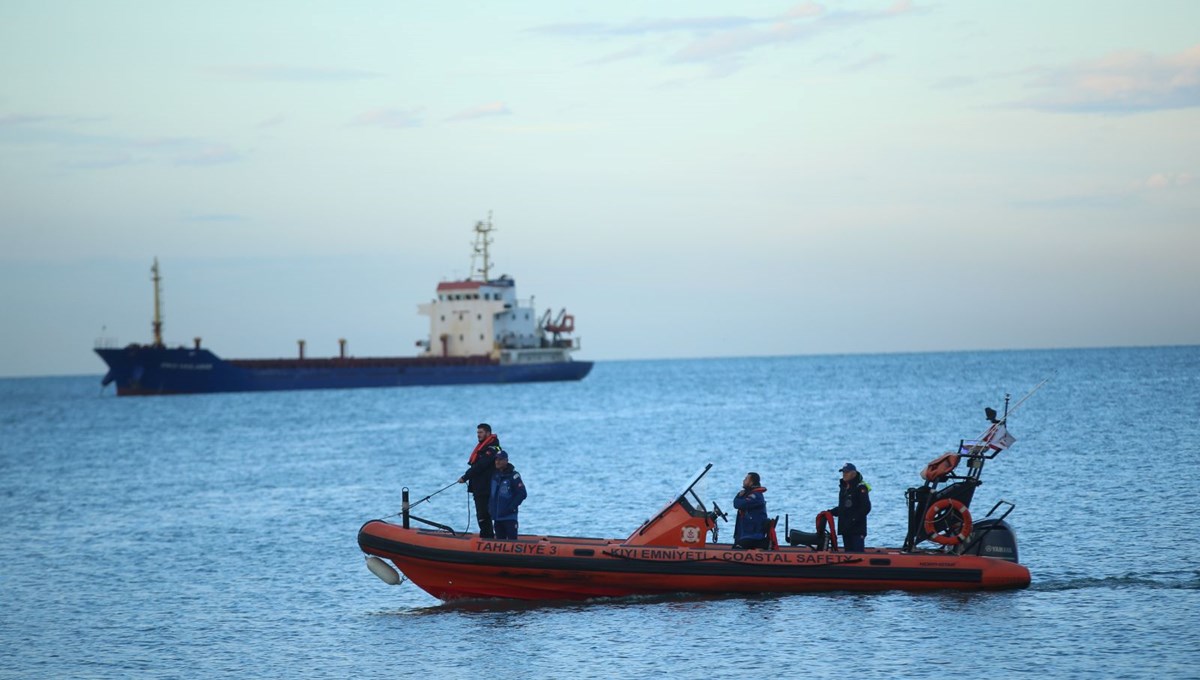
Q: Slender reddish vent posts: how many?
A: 4